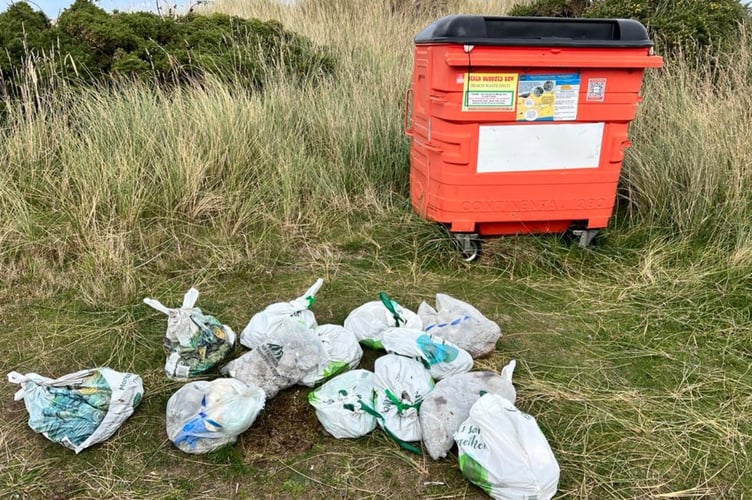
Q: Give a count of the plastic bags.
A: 13